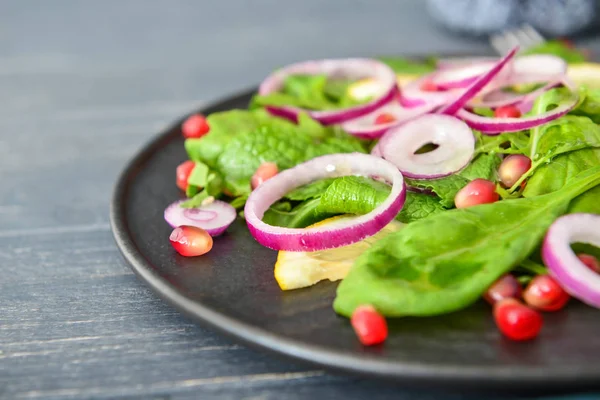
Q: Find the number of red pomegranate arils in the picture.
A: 14